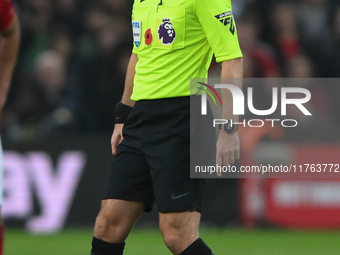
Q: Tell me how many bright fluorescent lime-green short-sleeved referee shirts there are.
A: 1